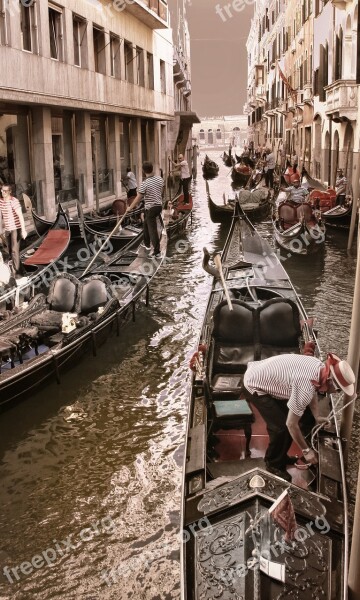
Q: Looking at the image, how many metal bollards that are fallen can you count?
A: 0